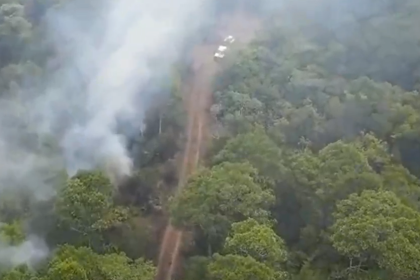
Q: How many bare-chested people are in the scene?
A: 0